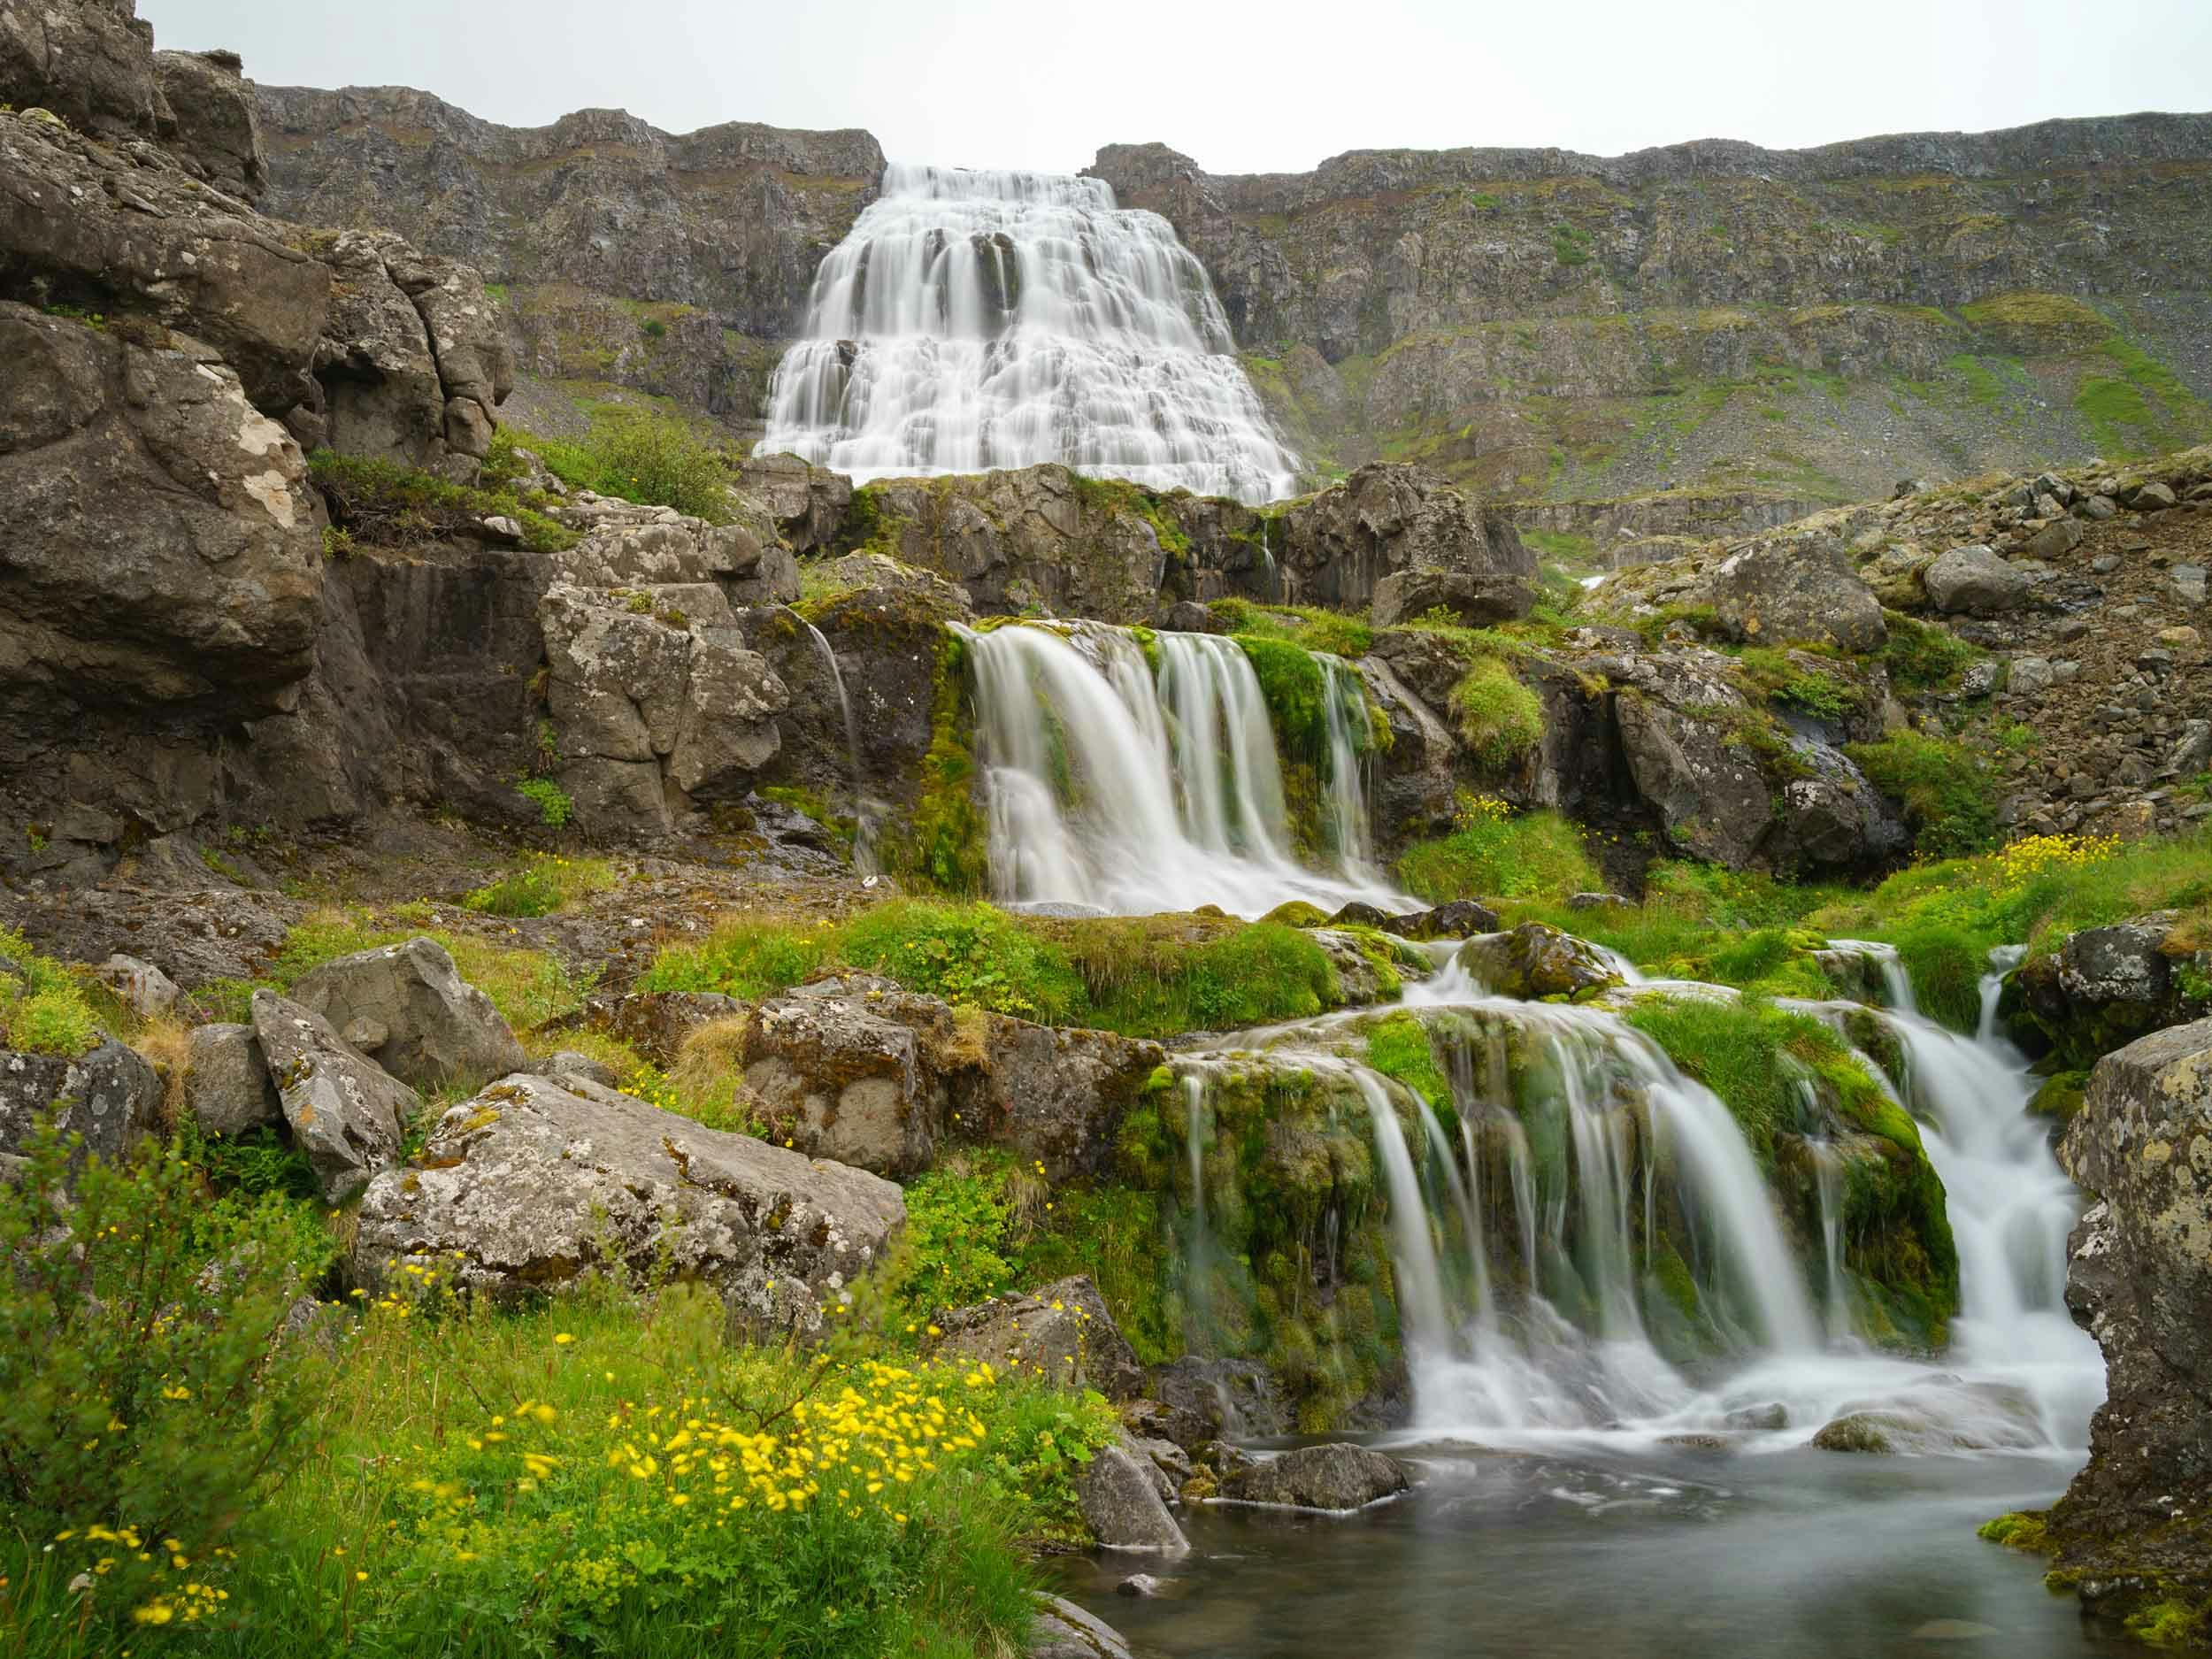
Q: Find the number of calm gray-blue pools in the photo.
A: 1